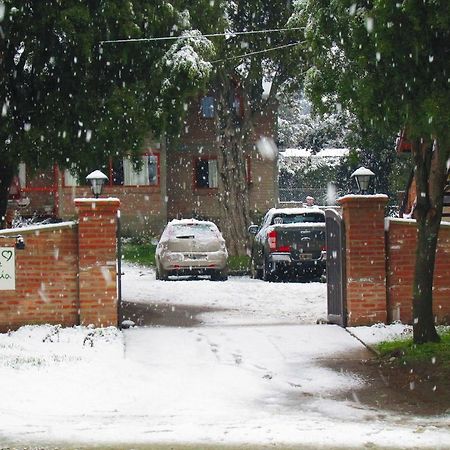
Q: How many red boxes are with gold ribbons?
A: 0